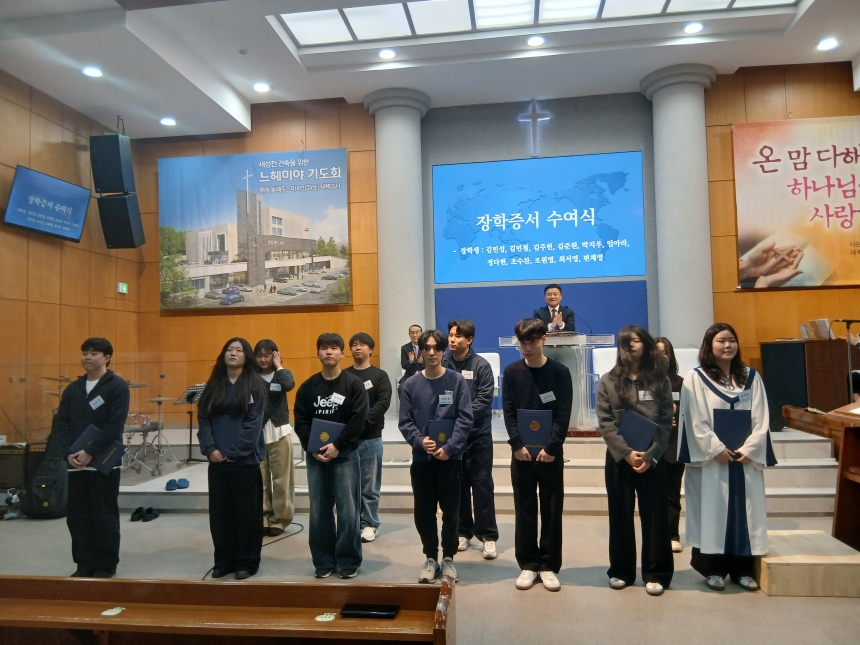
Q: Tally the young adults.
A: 11